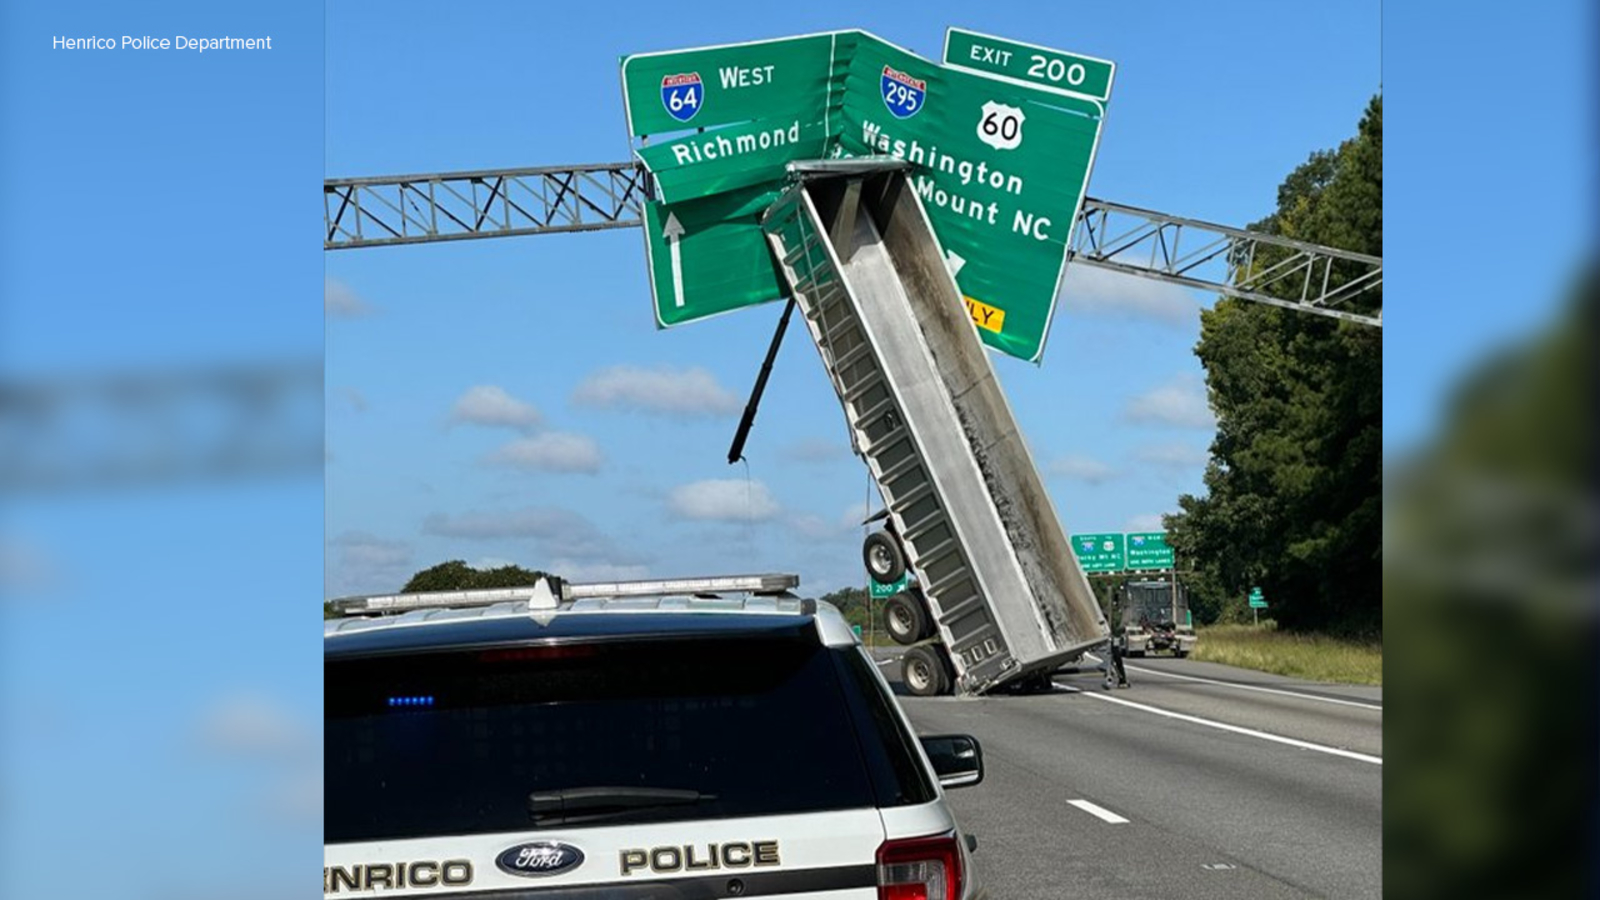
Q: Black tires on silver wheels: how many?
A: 3